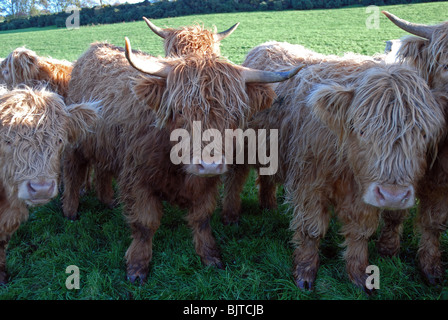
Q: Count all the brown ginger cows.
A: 6